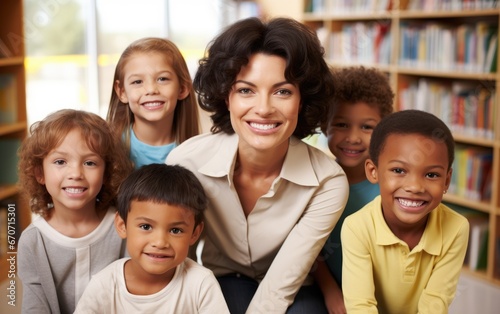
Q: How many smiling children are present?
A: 5